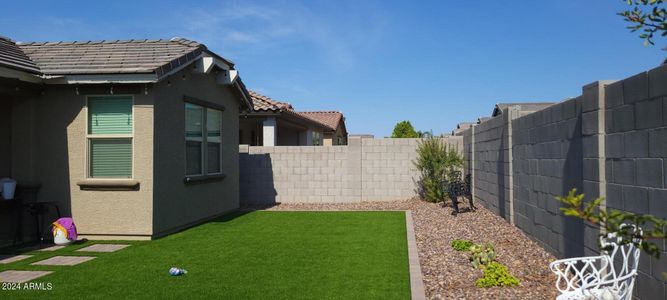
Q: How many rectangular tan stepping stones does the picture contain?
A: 5